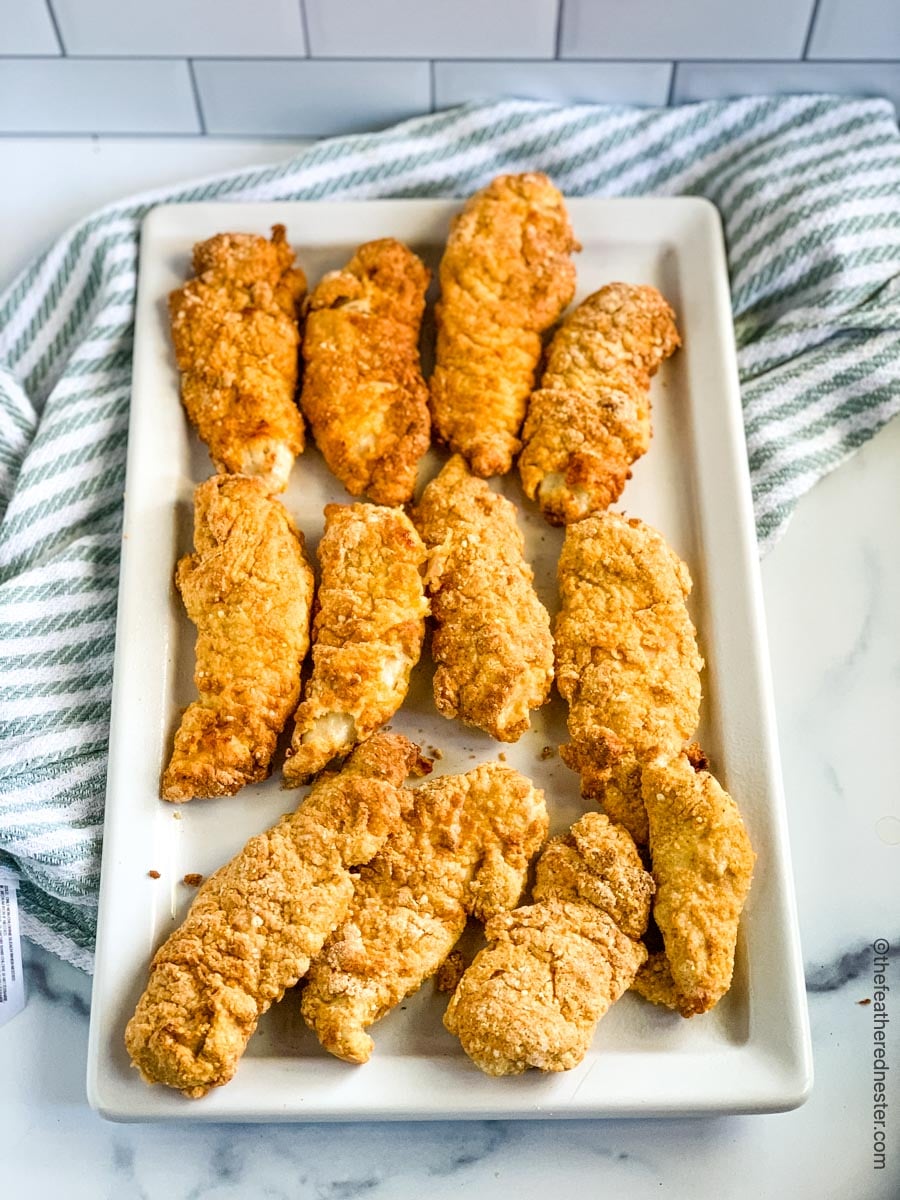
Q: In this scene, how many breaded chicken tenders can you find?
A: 12